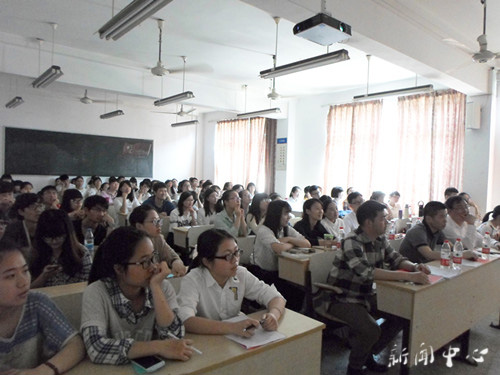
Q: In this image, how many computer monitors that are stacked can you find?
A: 0